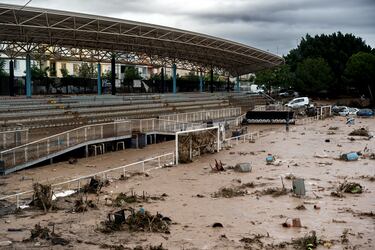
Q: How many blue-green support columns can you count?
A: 5